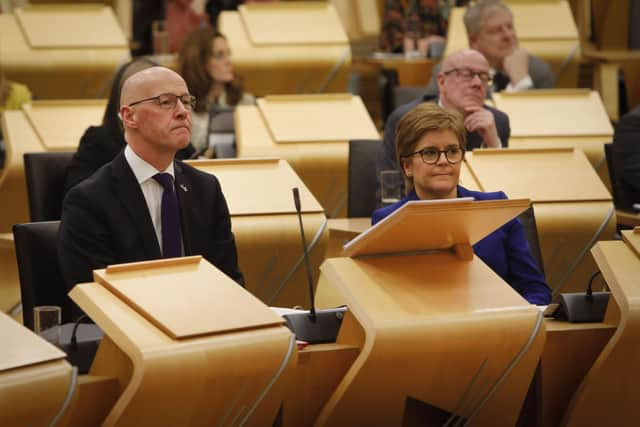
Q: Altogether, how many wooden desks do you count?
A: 12